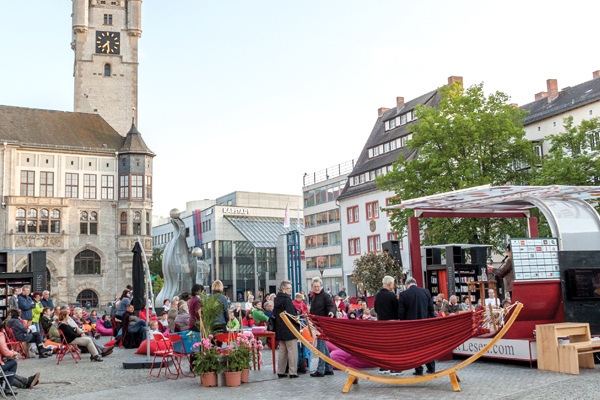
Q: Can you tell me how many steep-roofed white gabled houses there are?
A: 1